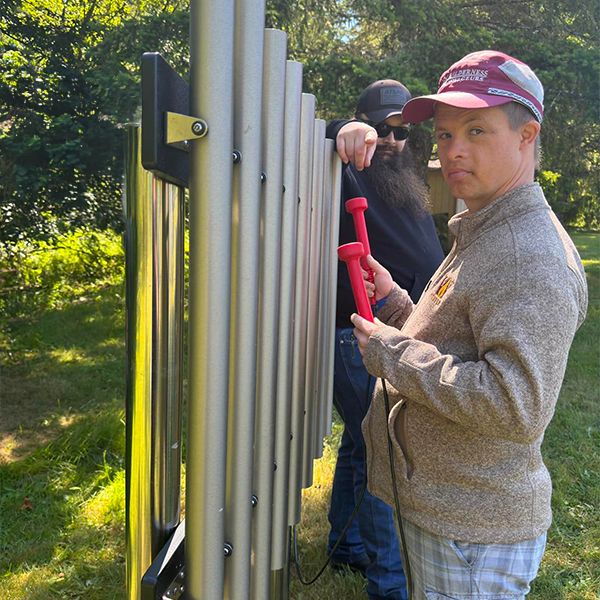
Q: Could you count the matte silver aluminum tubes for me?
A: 8